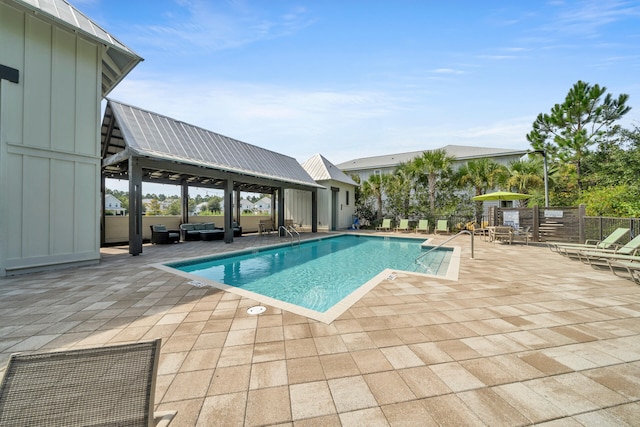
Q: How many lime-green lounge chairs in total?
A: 8